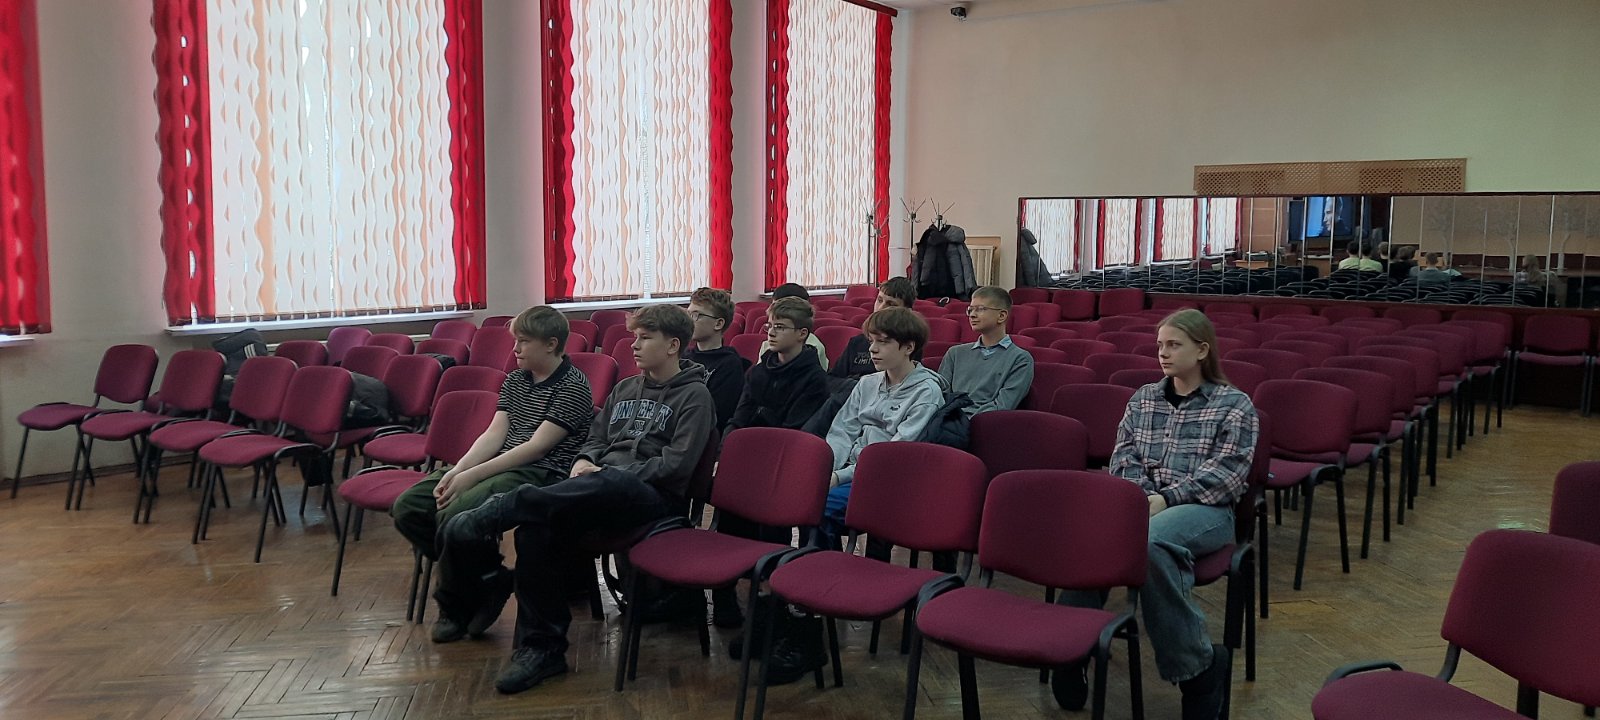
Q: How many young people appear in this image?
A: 9